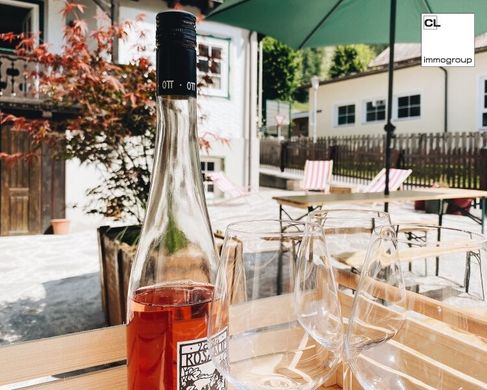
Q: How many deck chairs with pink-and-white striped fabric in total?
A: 3